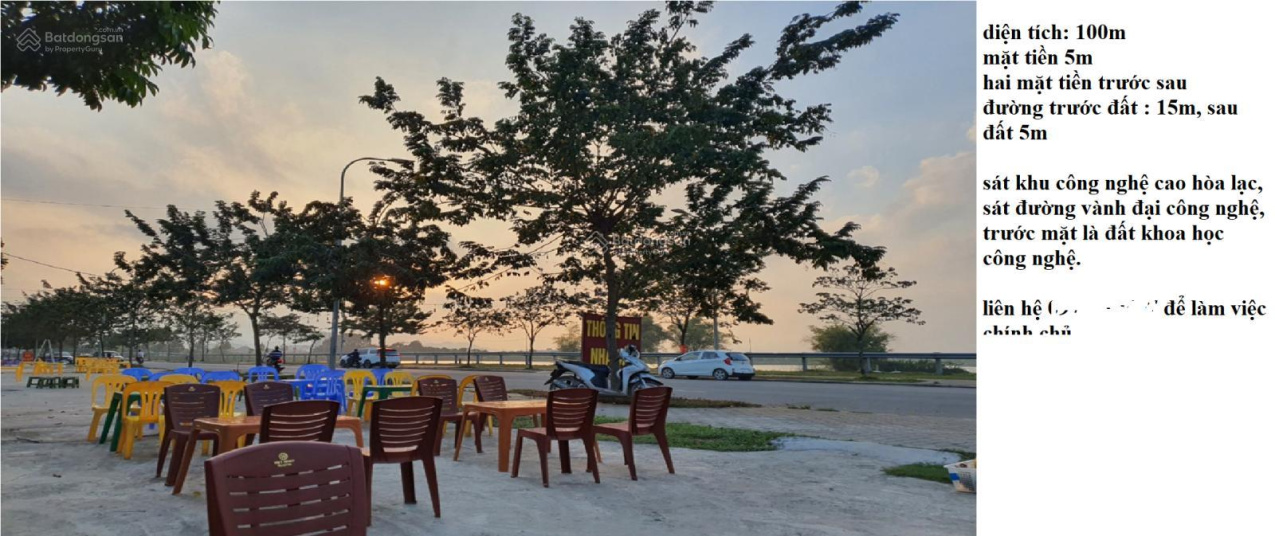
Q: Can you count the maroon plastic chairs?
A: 9